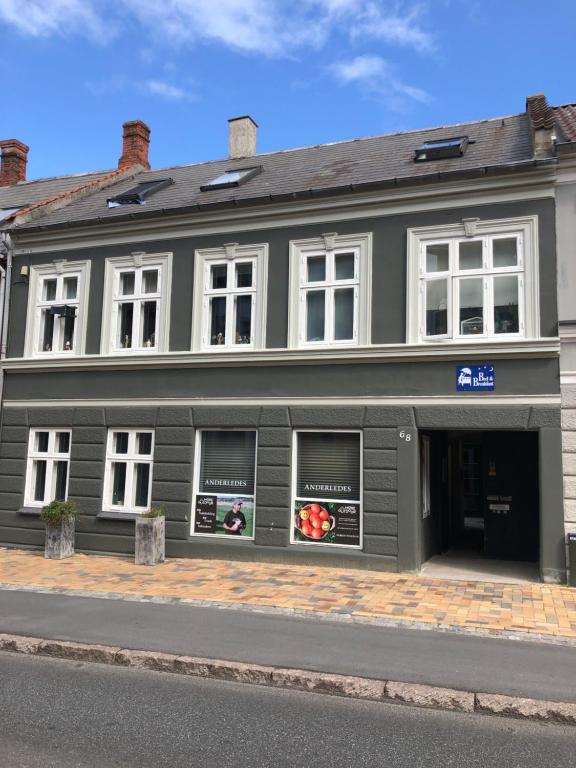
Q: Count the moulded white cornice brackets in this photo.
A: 5